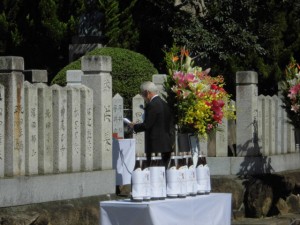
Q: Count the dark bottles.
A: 10